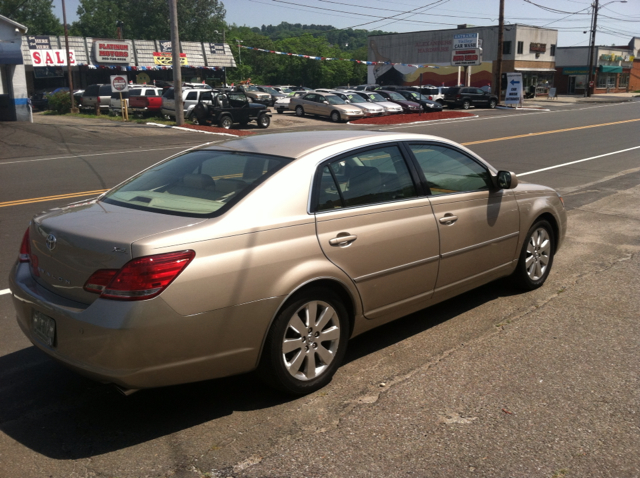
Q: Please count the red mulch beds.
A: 2